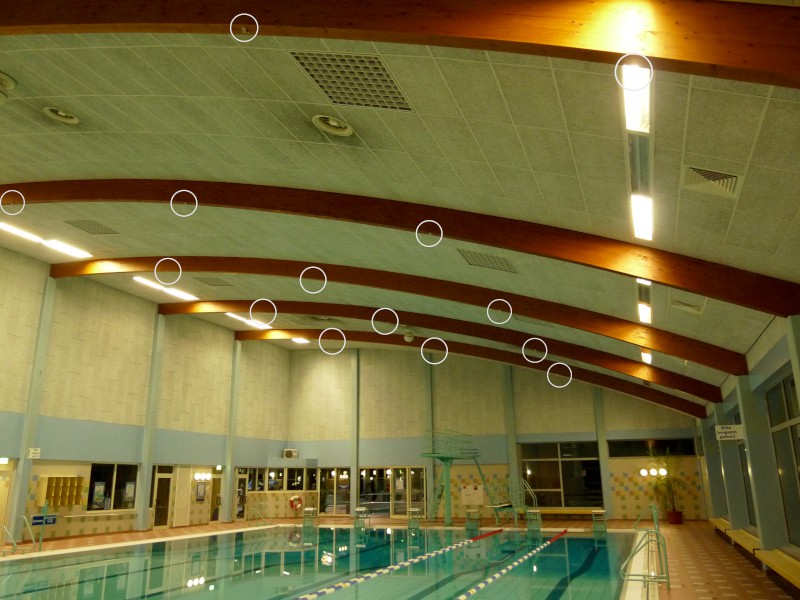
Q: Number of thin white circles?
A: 14